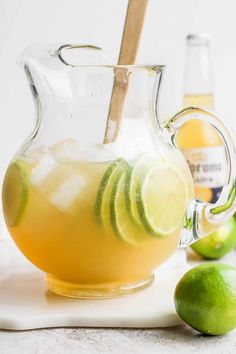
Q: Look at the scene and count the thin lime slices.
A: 5